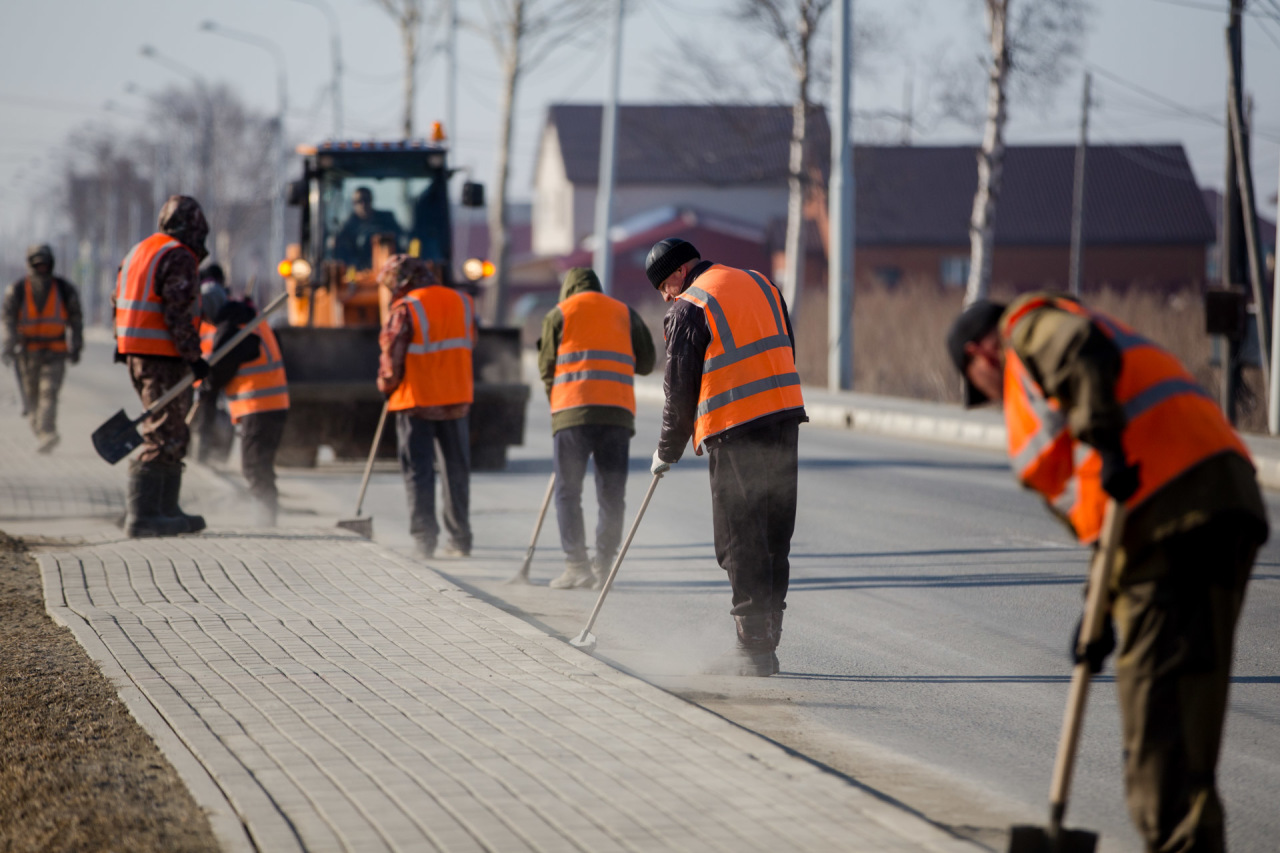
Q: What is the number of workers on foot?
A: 8